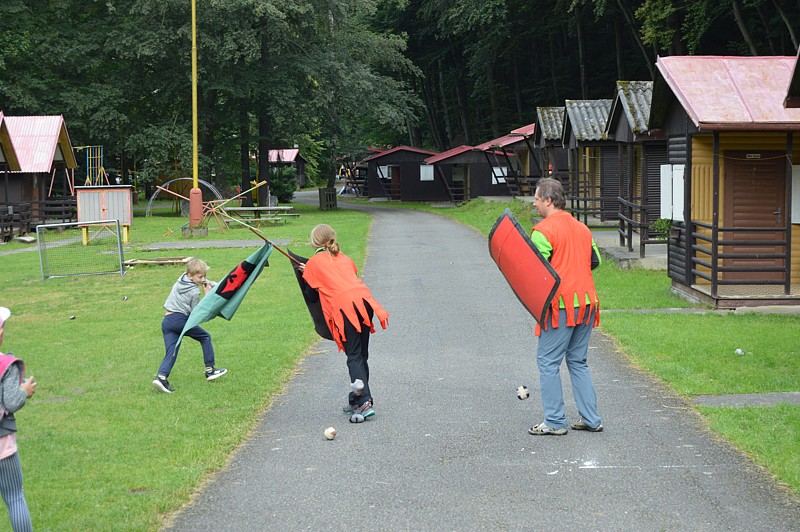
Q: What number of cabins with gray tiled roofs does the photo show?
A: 3